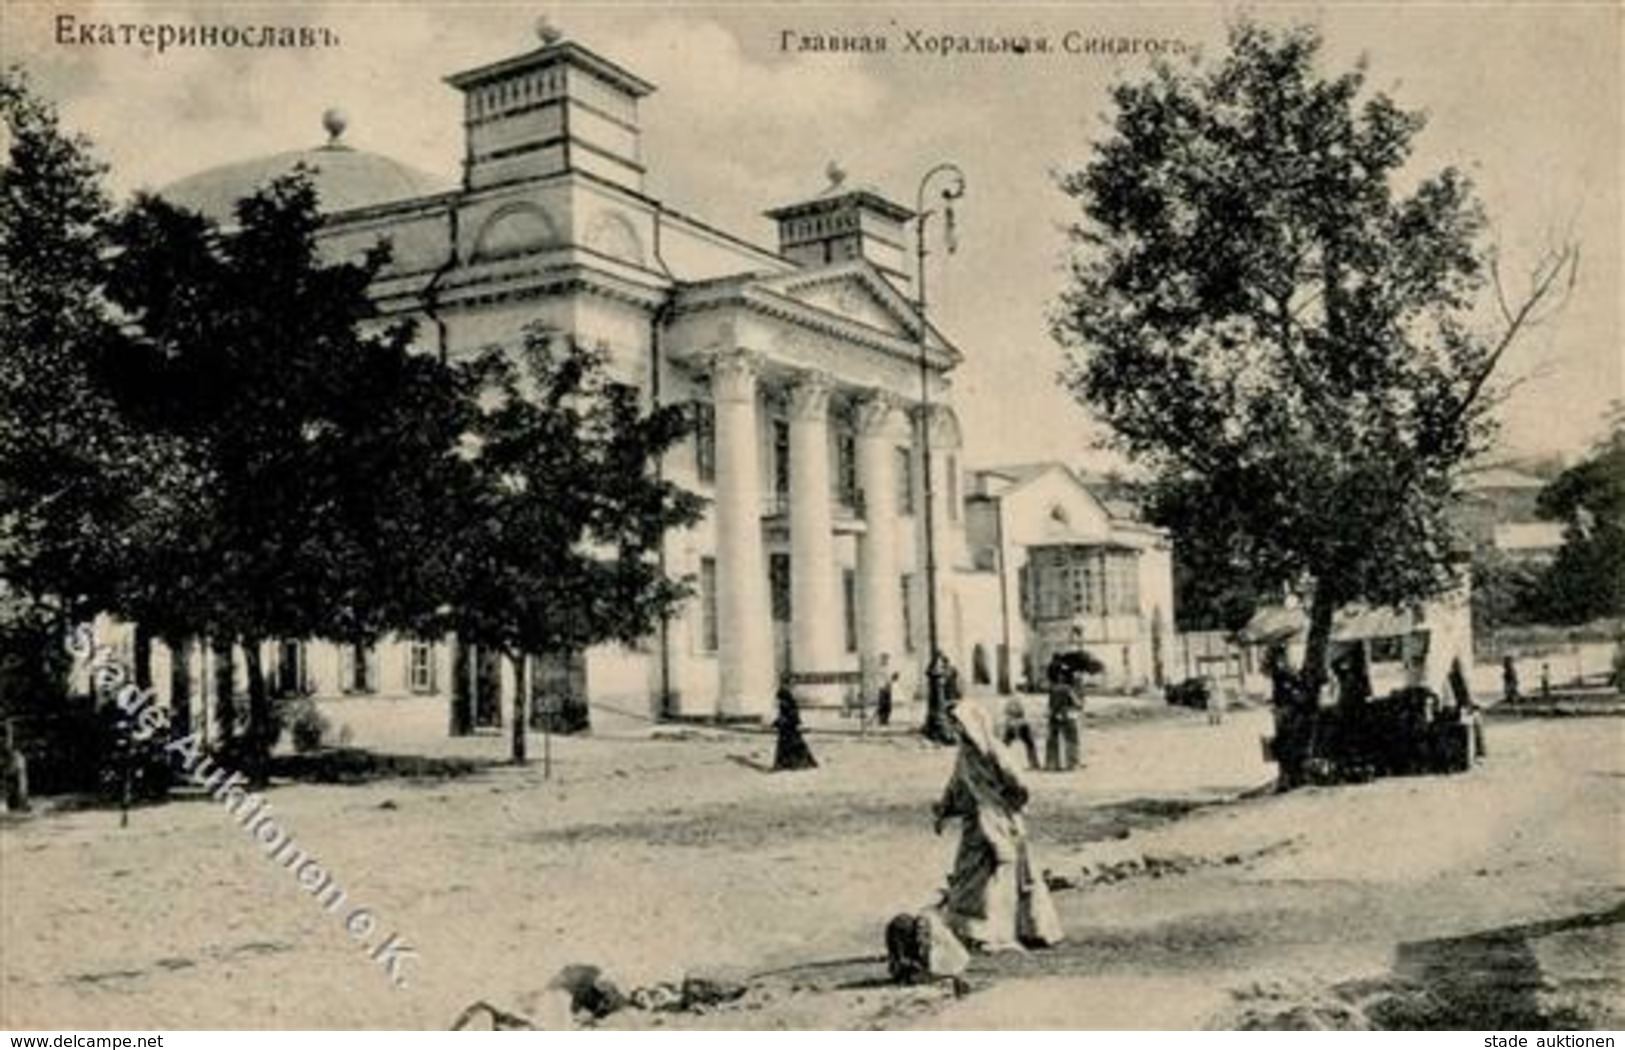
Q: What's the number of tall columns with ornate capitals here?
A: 4